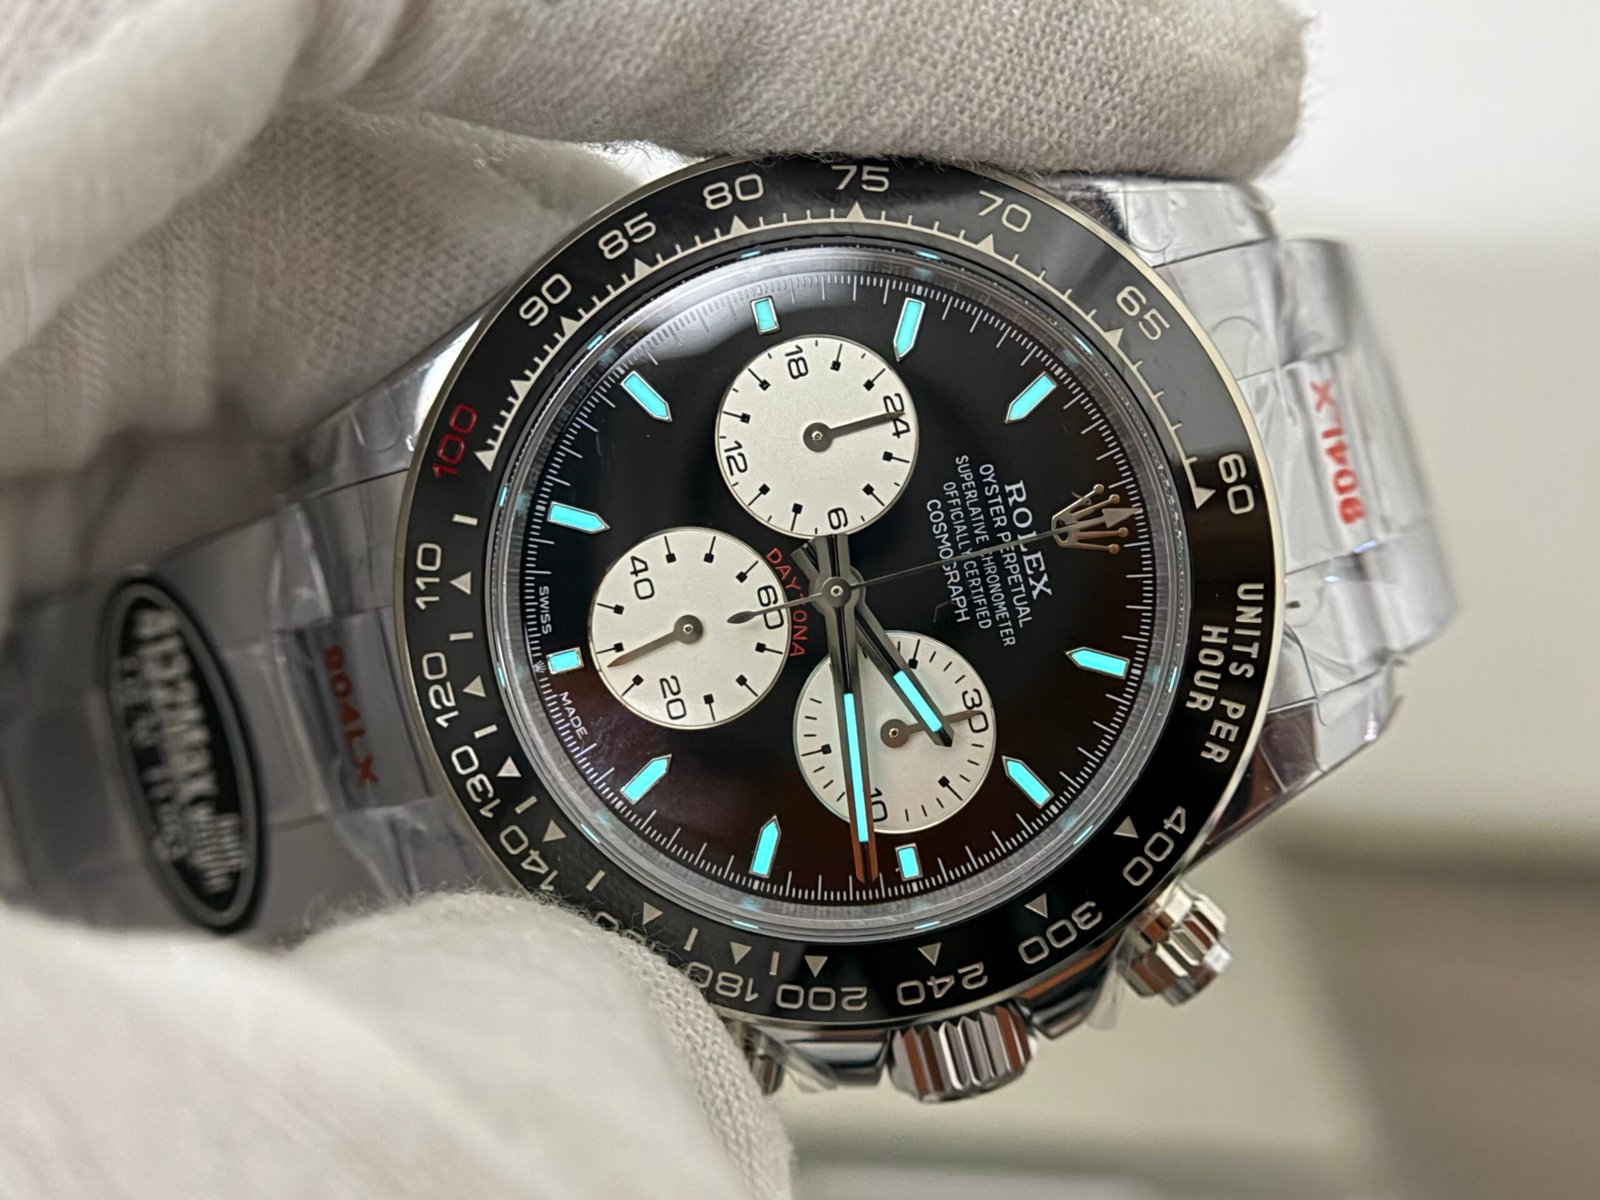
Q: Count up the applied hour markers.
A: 11